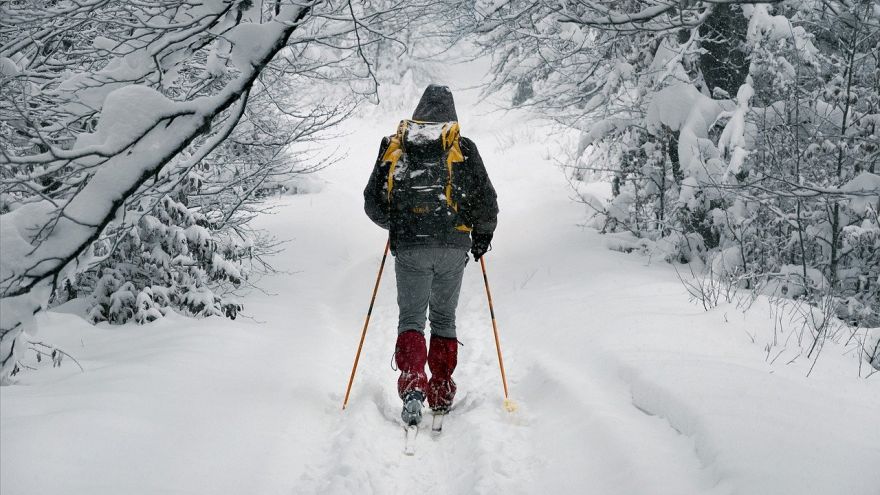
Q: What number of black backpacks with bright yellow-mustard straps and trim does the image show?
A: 1